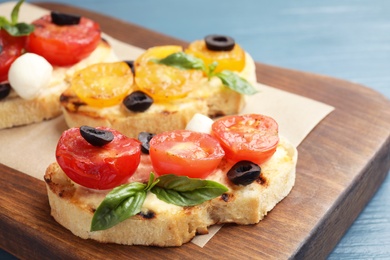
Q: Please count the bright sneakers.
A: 0